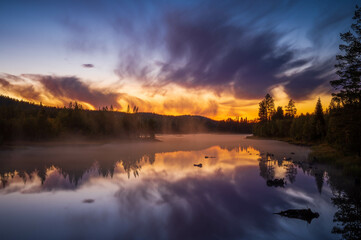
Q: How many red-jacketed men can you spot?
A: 0